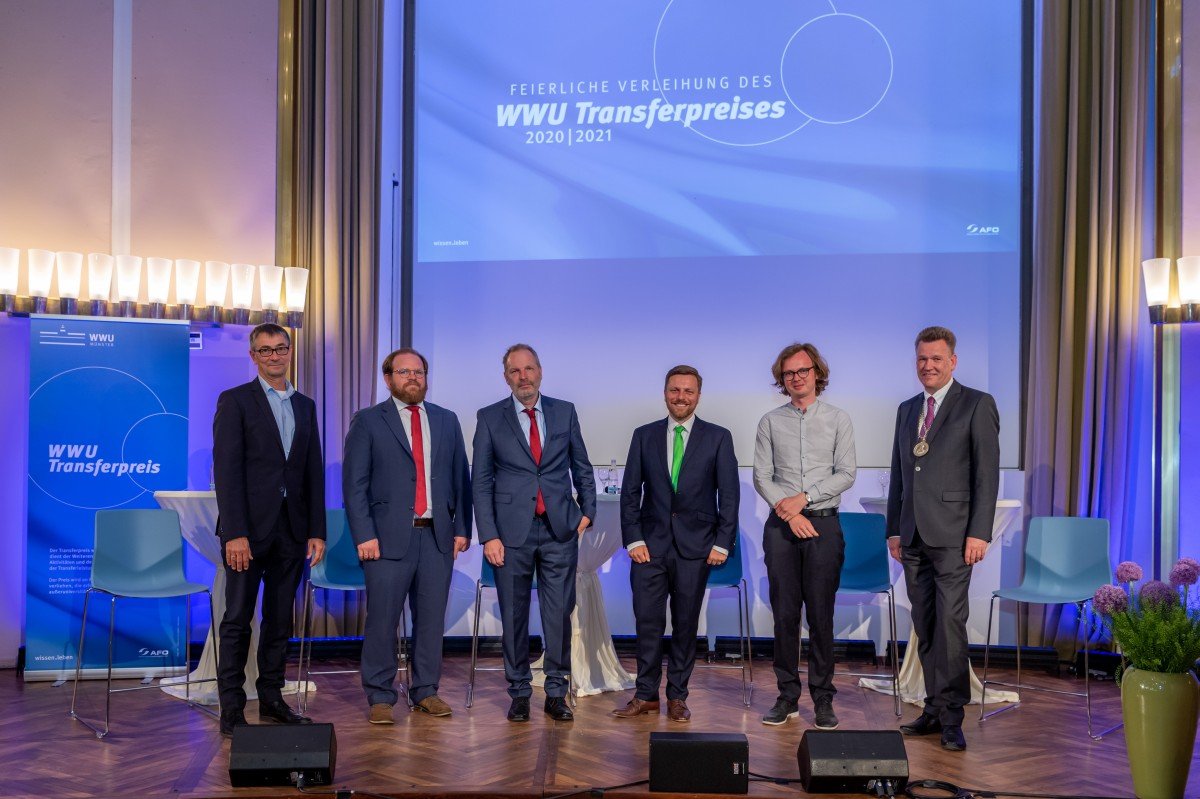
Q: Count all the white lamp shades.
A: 13